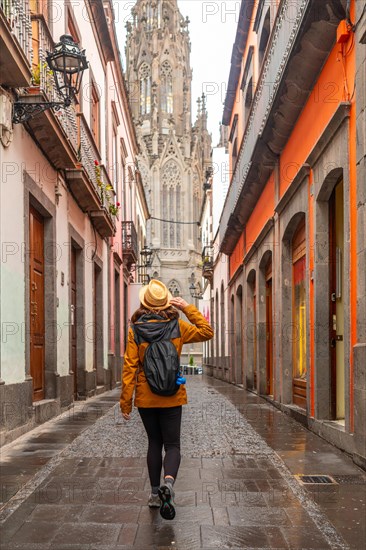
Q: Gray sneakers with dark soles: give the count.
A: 2